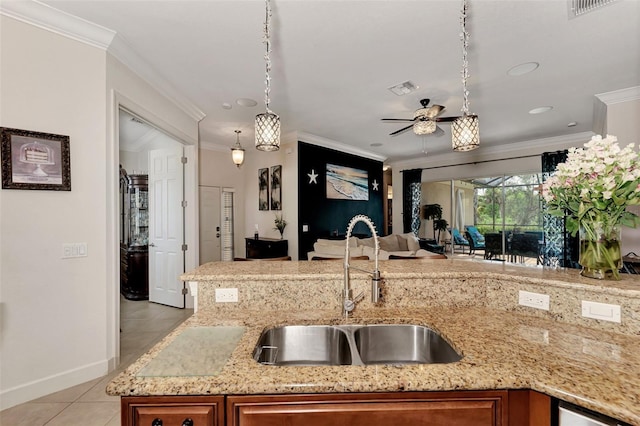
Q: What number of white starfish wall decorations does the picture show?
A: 2